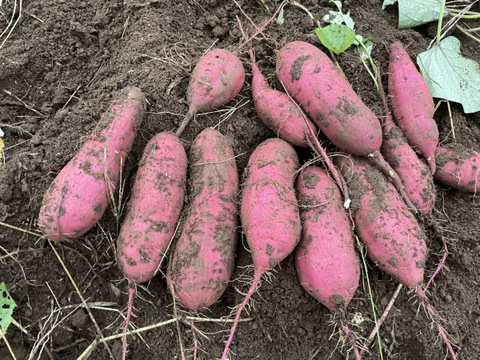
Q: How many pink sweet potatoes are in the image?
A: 12